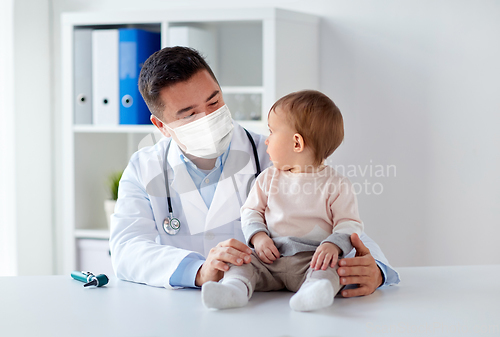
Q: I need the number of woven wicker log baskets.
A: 0